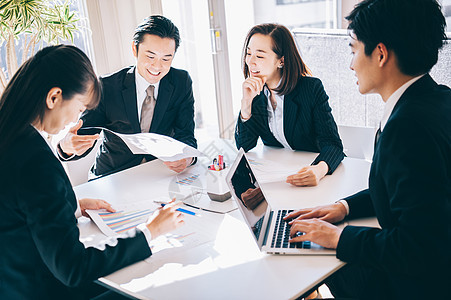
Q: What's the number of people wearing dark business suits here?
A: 4